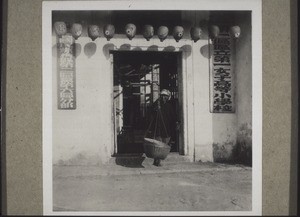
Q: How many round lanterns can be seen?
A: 11